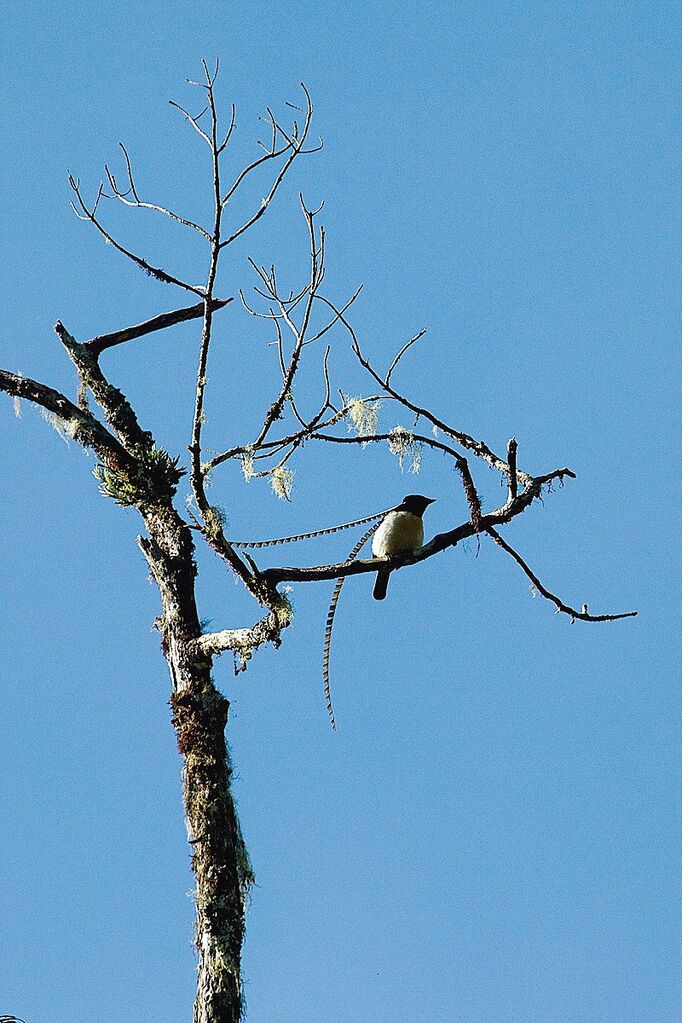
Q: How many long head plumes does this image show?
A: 2